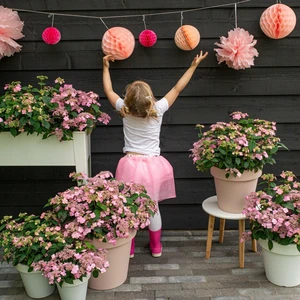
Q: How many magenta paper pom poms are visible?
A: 2